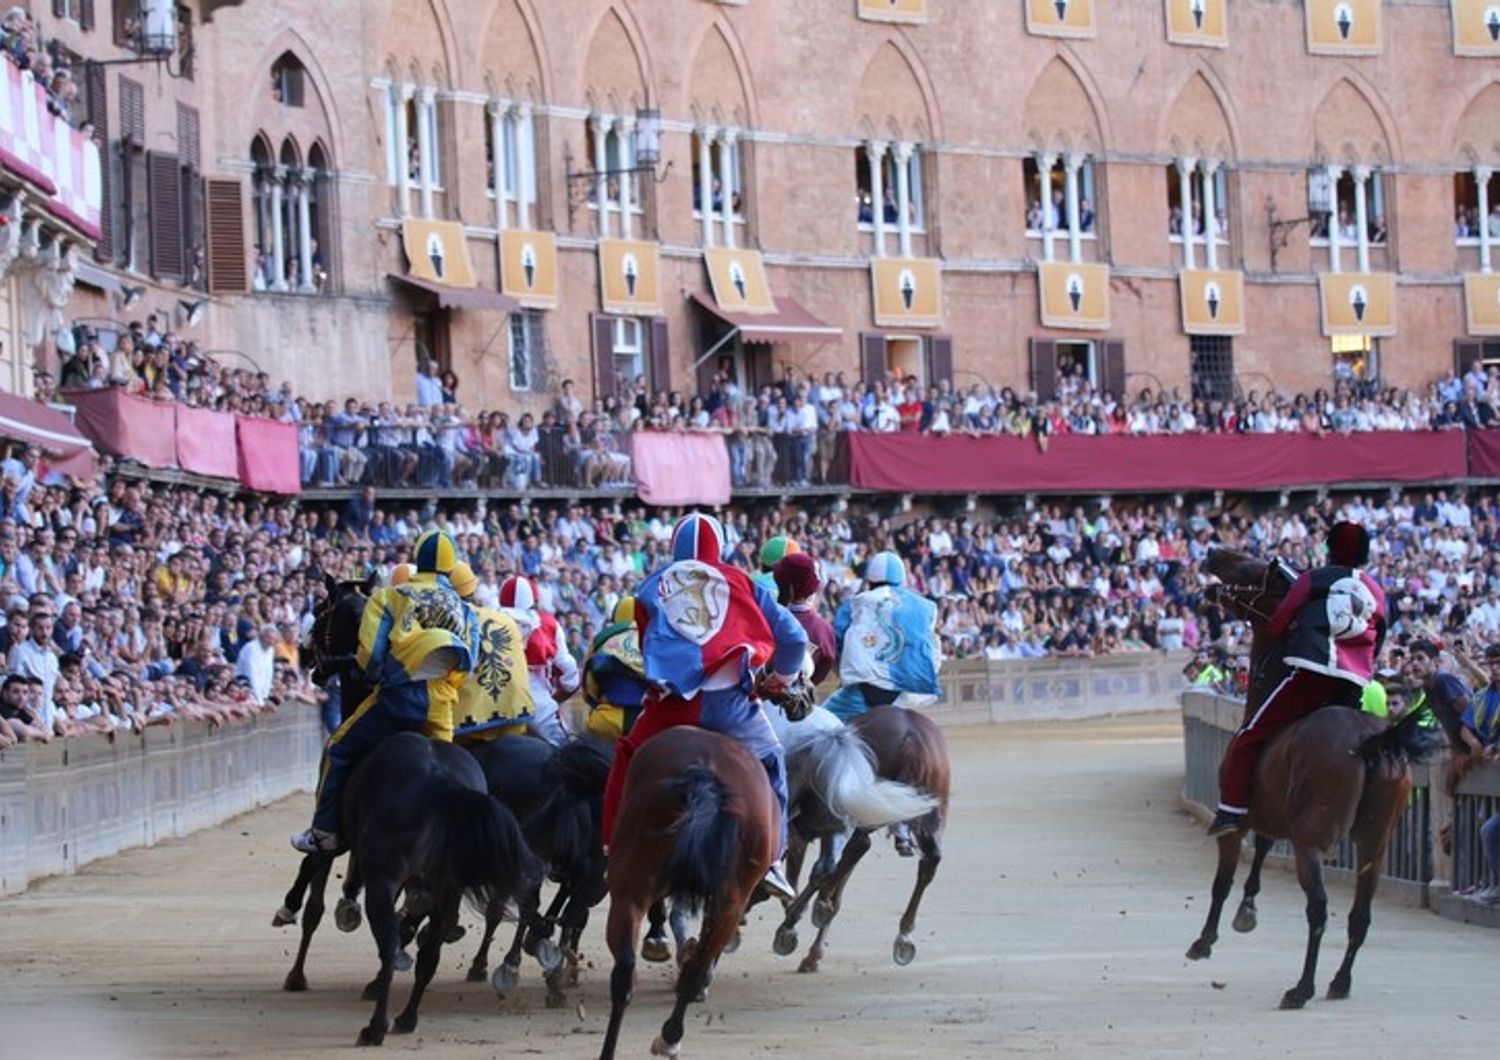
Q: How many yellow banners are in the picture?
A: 14